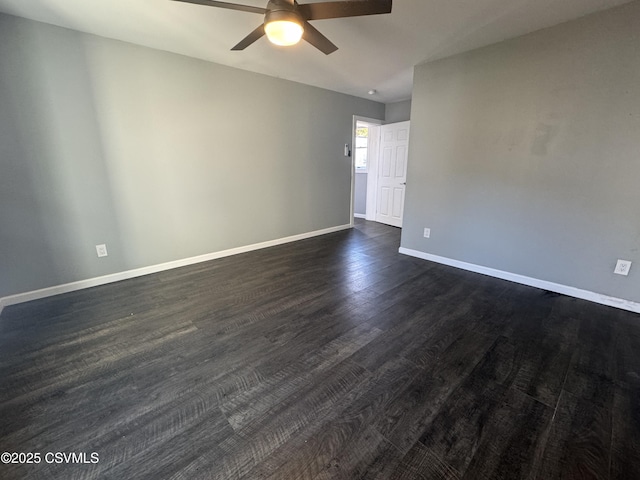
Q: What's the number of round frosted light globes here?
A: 1